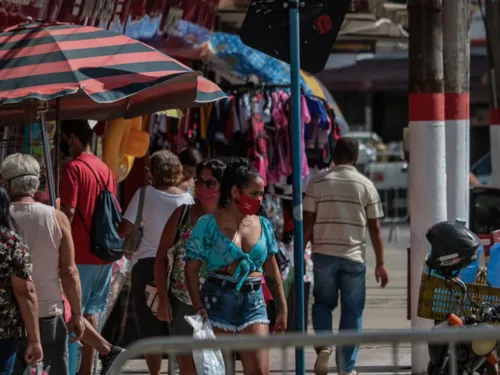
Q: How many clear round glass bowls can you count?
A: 0